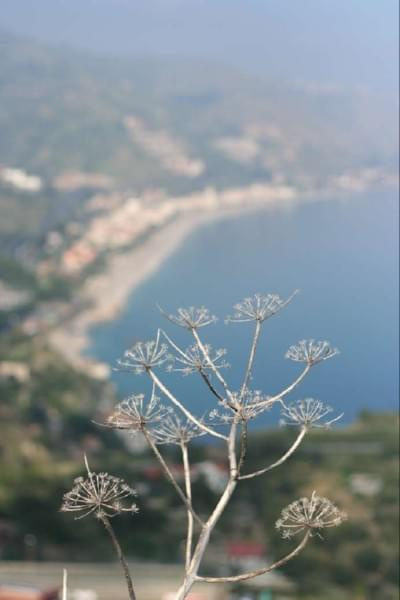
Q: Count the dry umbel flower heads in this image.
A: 11